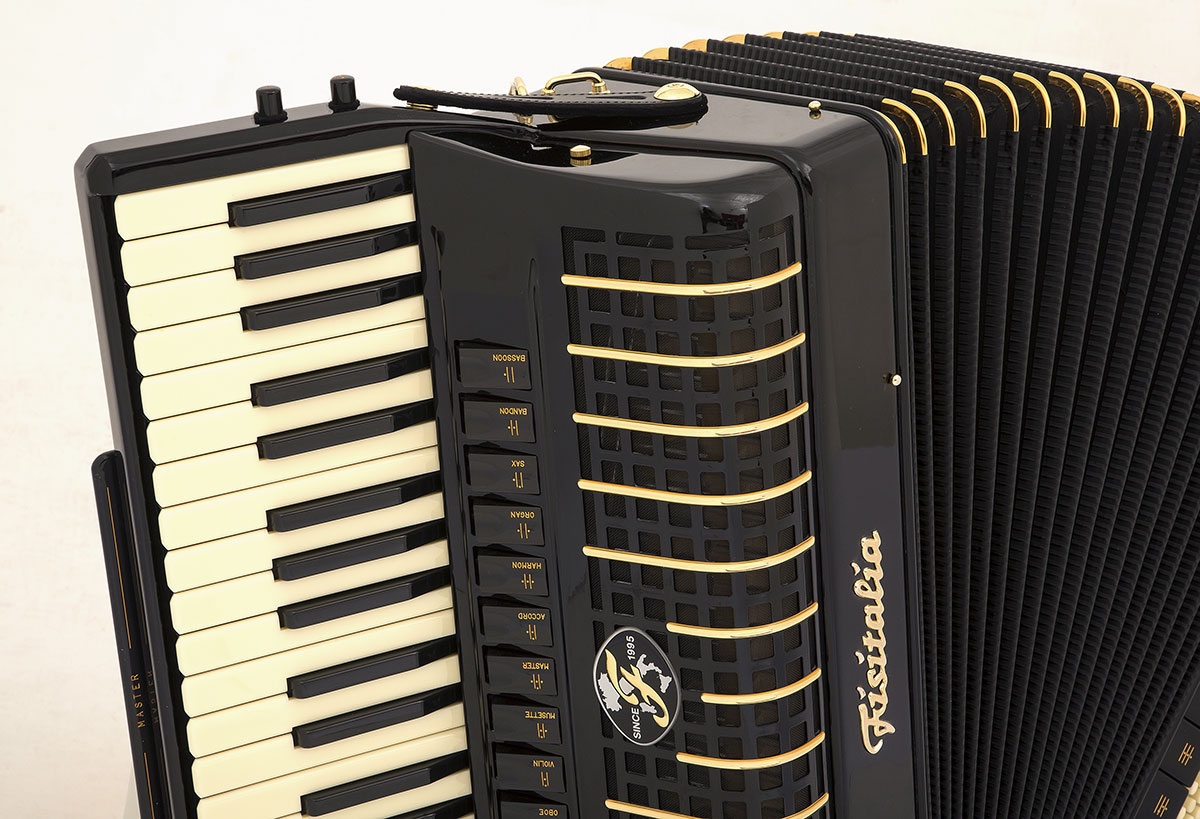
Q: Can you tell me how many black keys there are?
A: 12